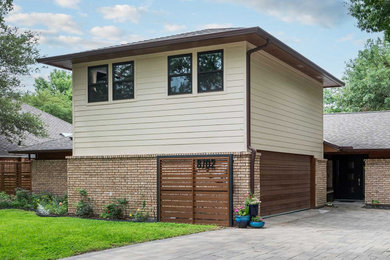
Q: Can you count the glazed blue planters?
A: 2